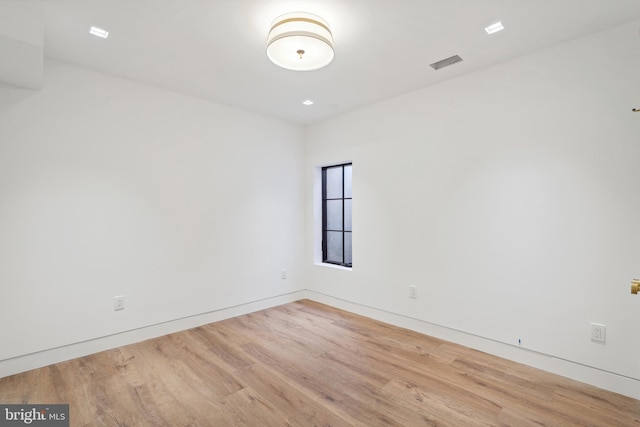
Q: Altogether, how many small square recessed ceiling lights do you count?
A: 3